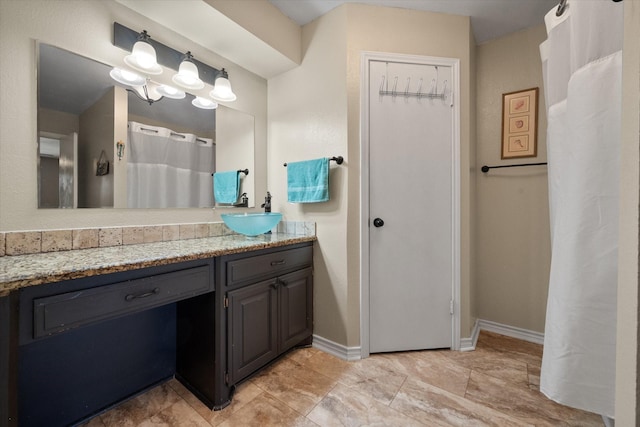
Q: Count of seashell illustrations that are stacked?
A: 3